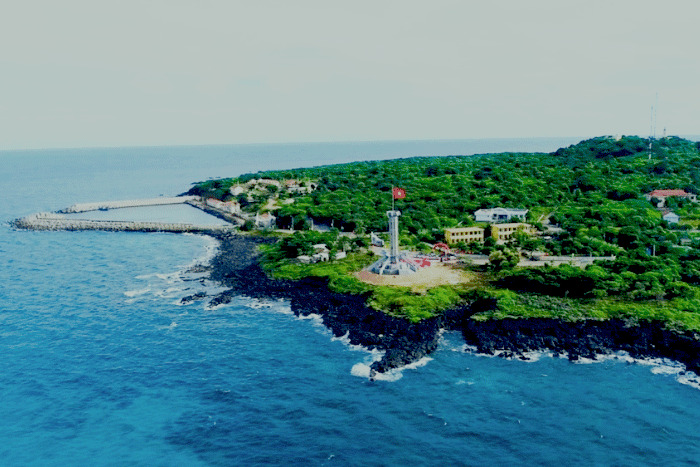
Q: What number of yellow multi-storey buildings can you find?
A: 2